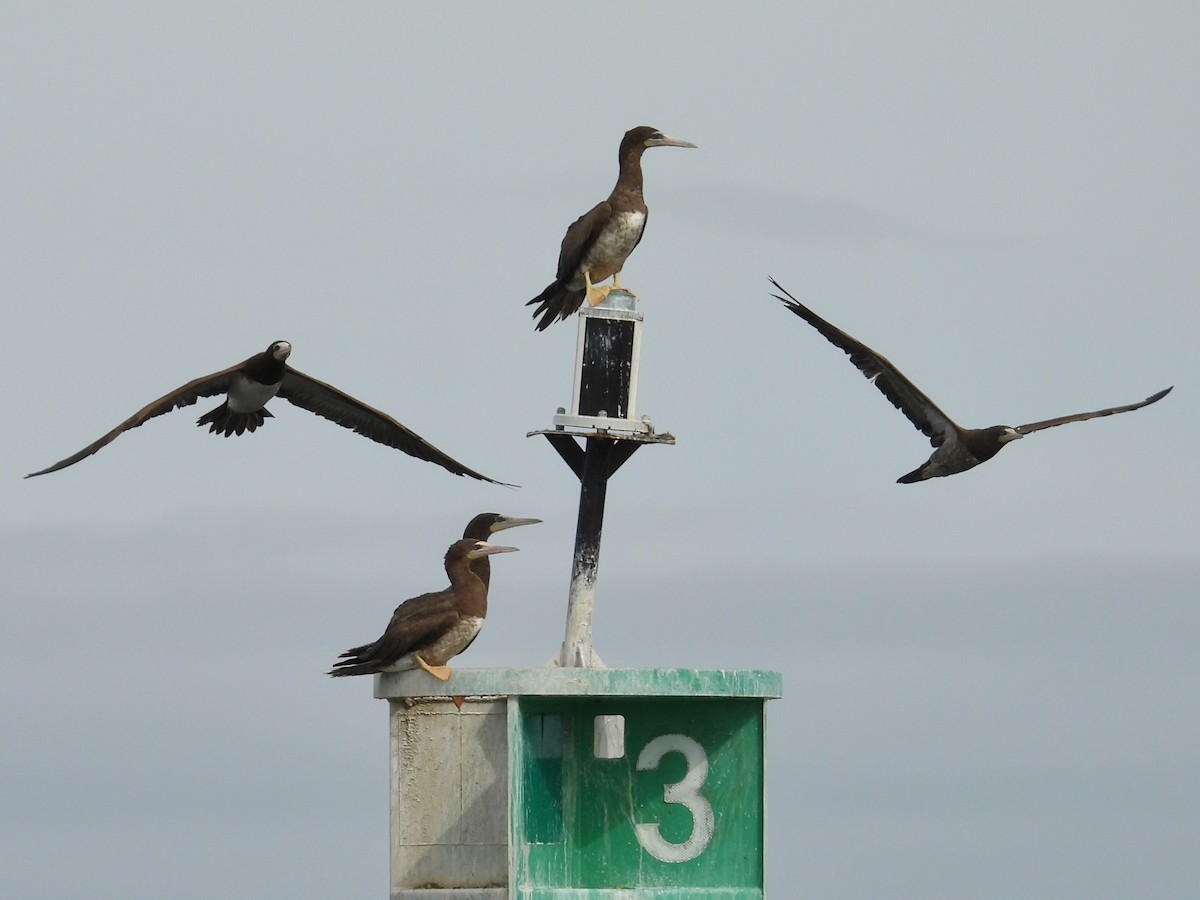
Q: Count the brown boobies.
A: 5